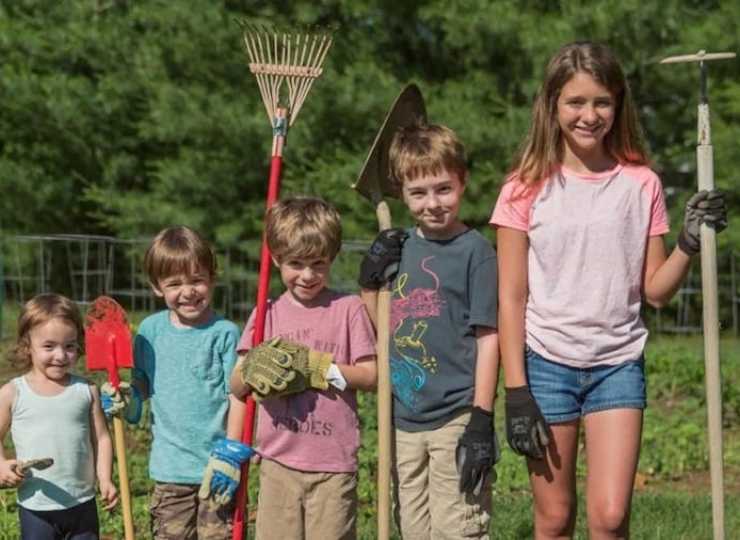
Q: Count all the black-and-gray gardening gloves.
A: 4